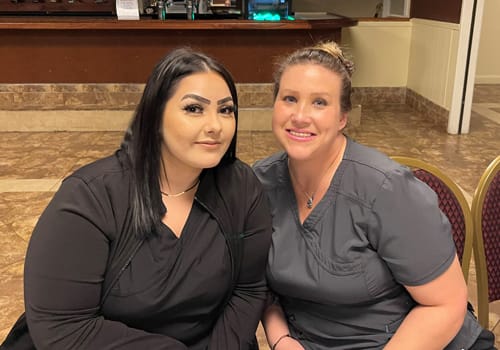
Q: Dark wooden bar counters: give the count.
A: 1